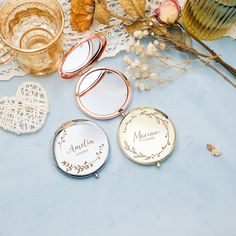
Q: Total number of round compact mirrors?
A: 3